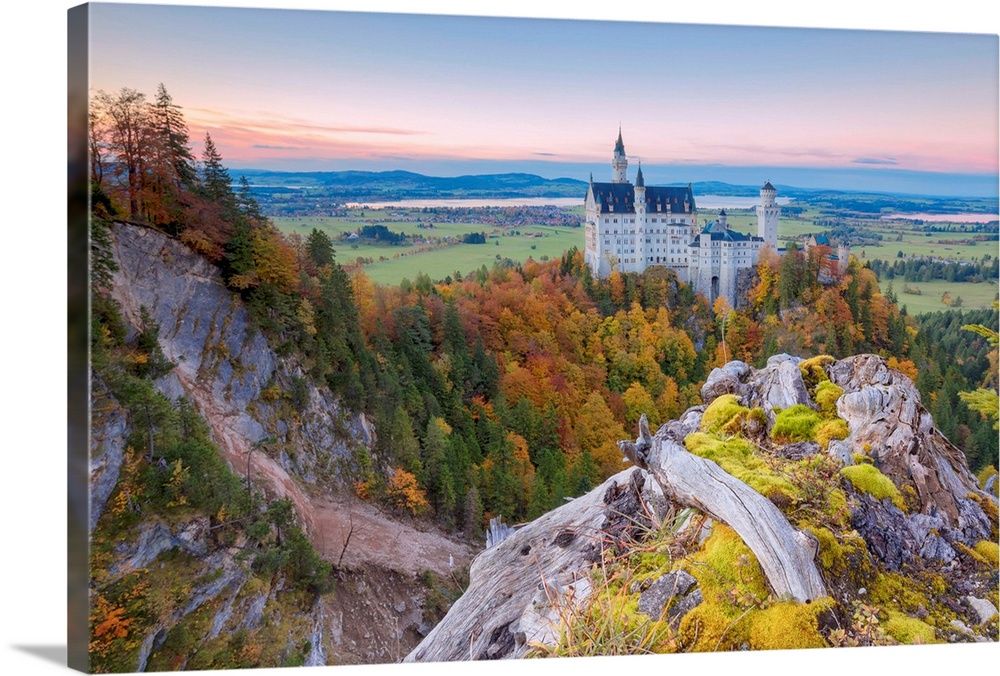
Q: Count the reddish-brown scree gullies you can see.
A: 1